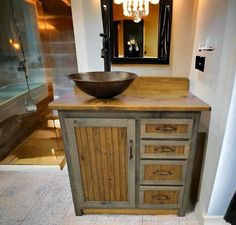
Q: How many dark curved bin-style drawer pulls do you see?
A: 4